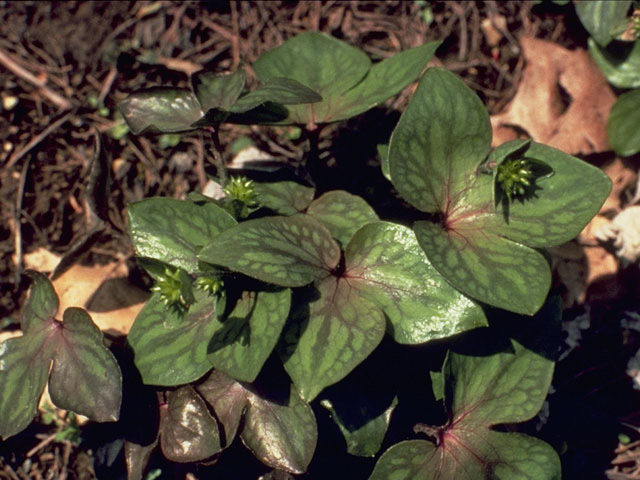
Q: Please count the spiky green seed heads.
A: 4